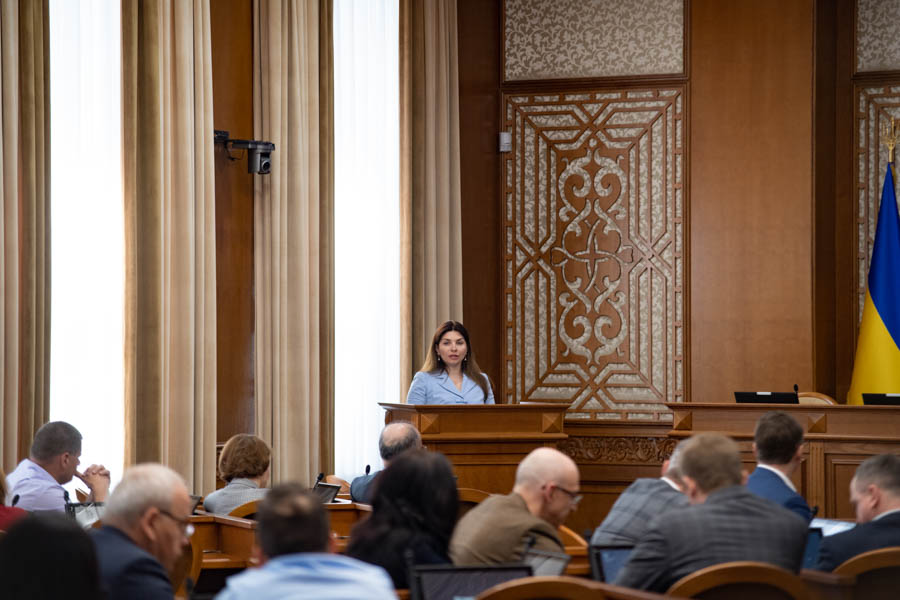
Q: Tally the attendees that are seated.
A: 13